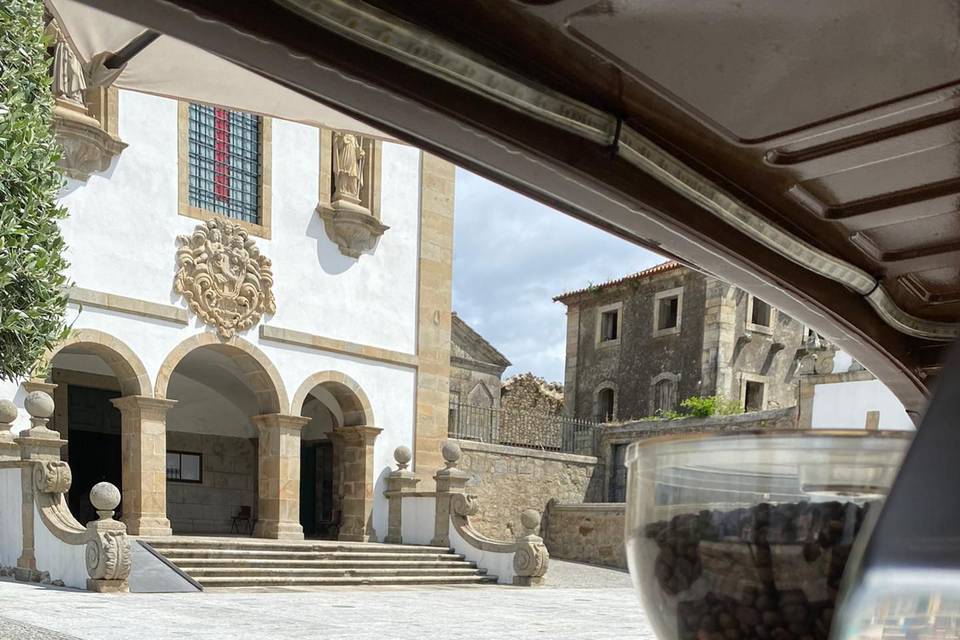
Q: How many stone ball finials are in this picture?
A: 6